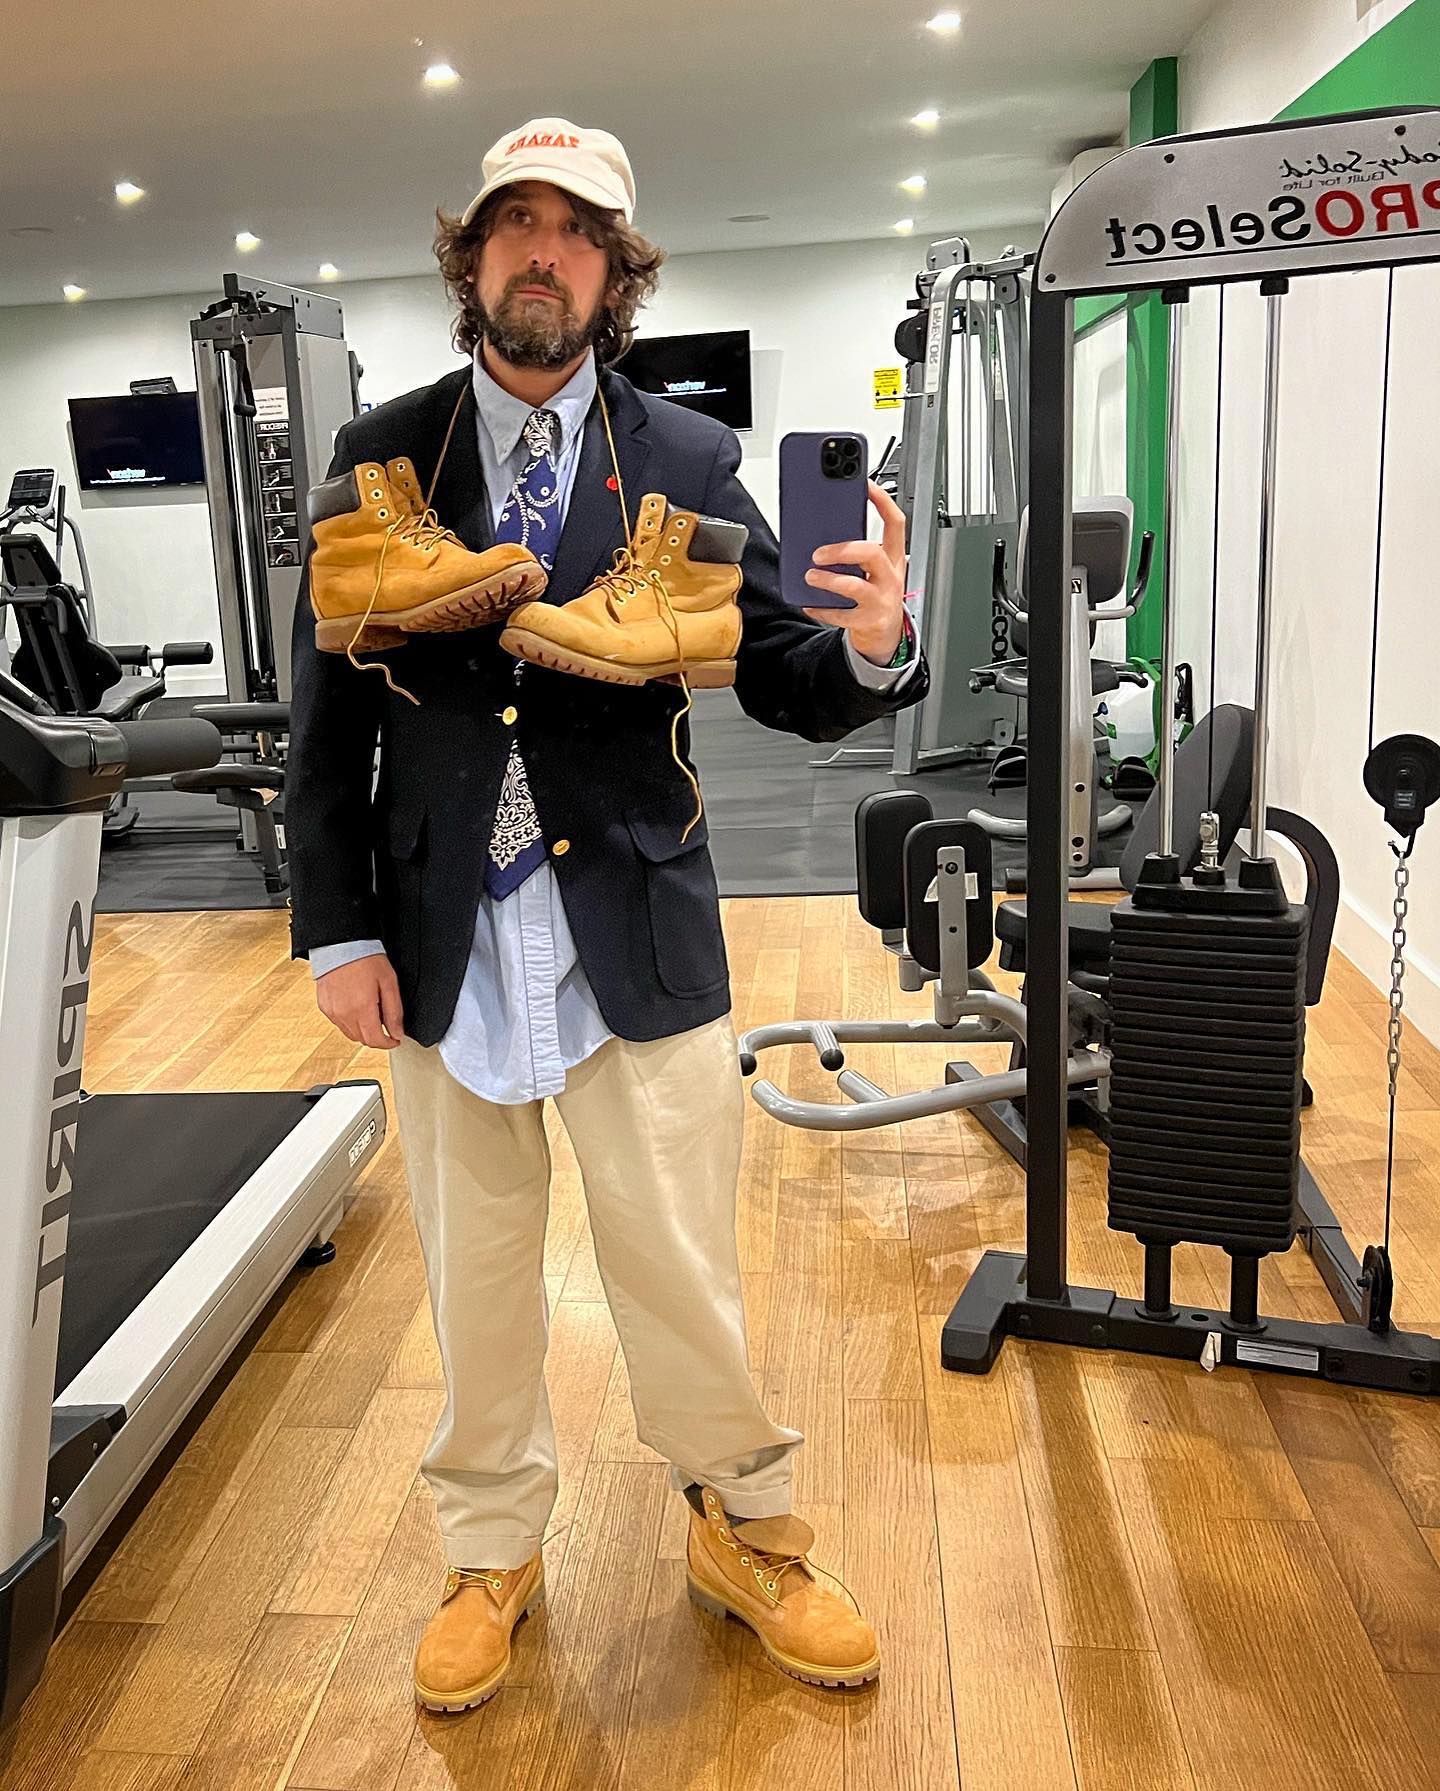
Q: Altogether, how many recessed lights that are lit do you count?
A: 9